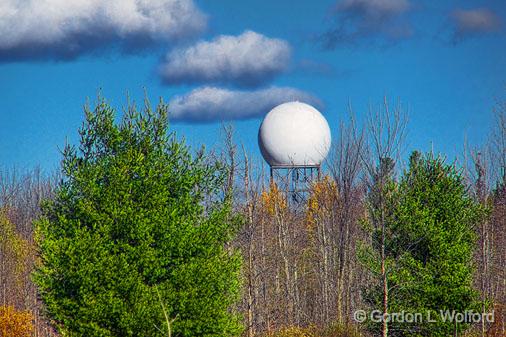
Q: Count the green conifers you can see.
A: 2